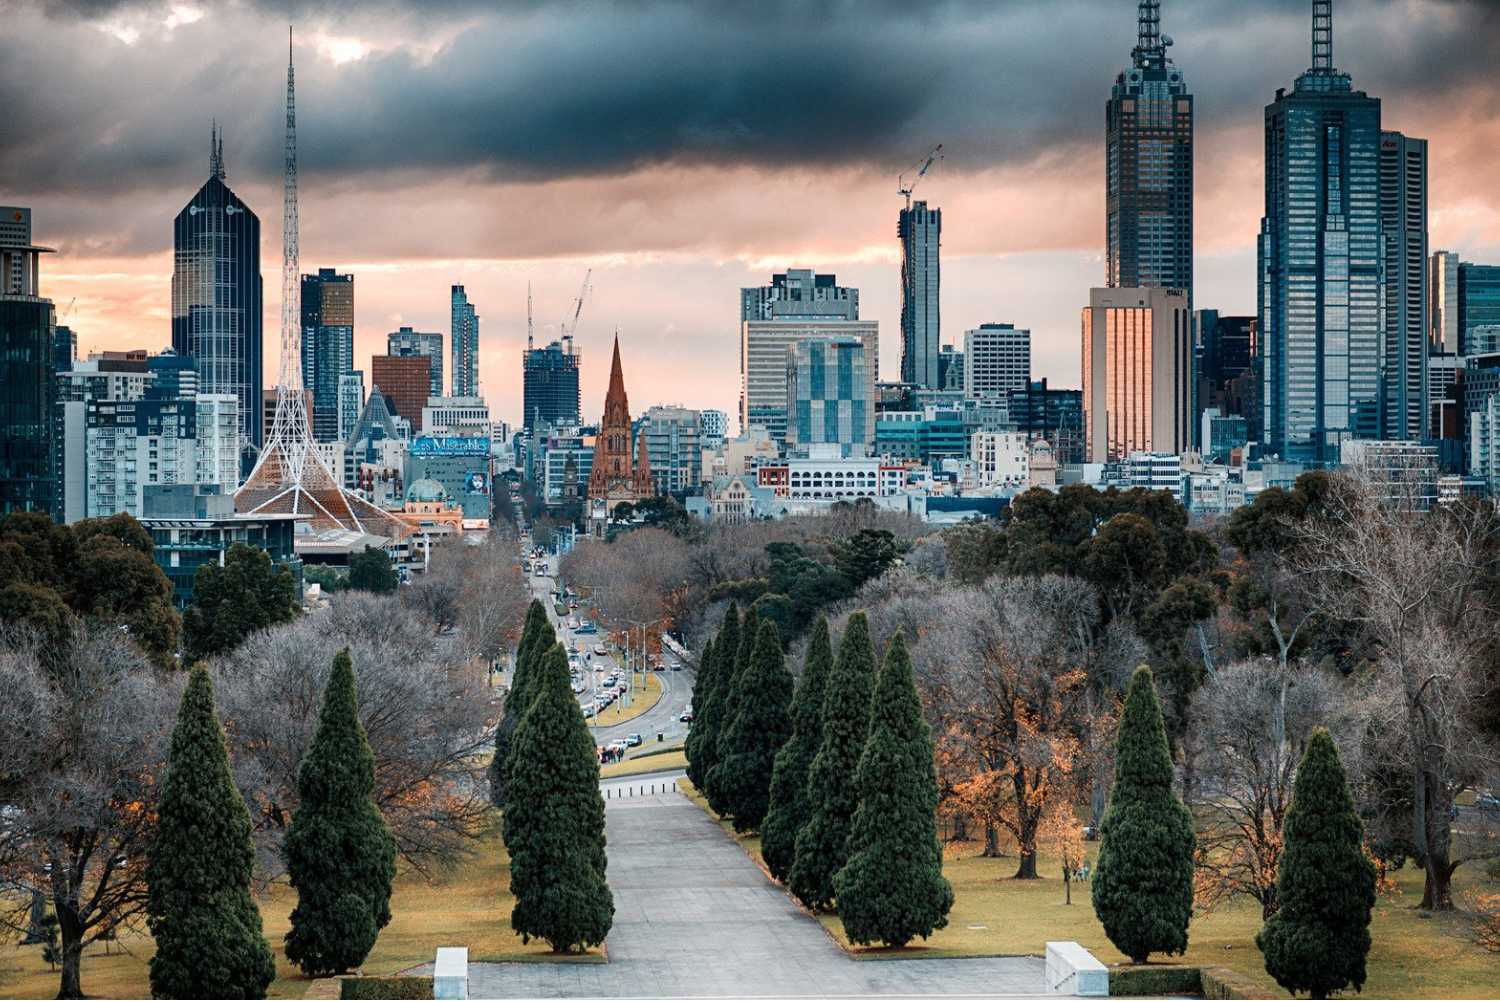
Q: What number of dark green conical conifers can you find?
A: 15